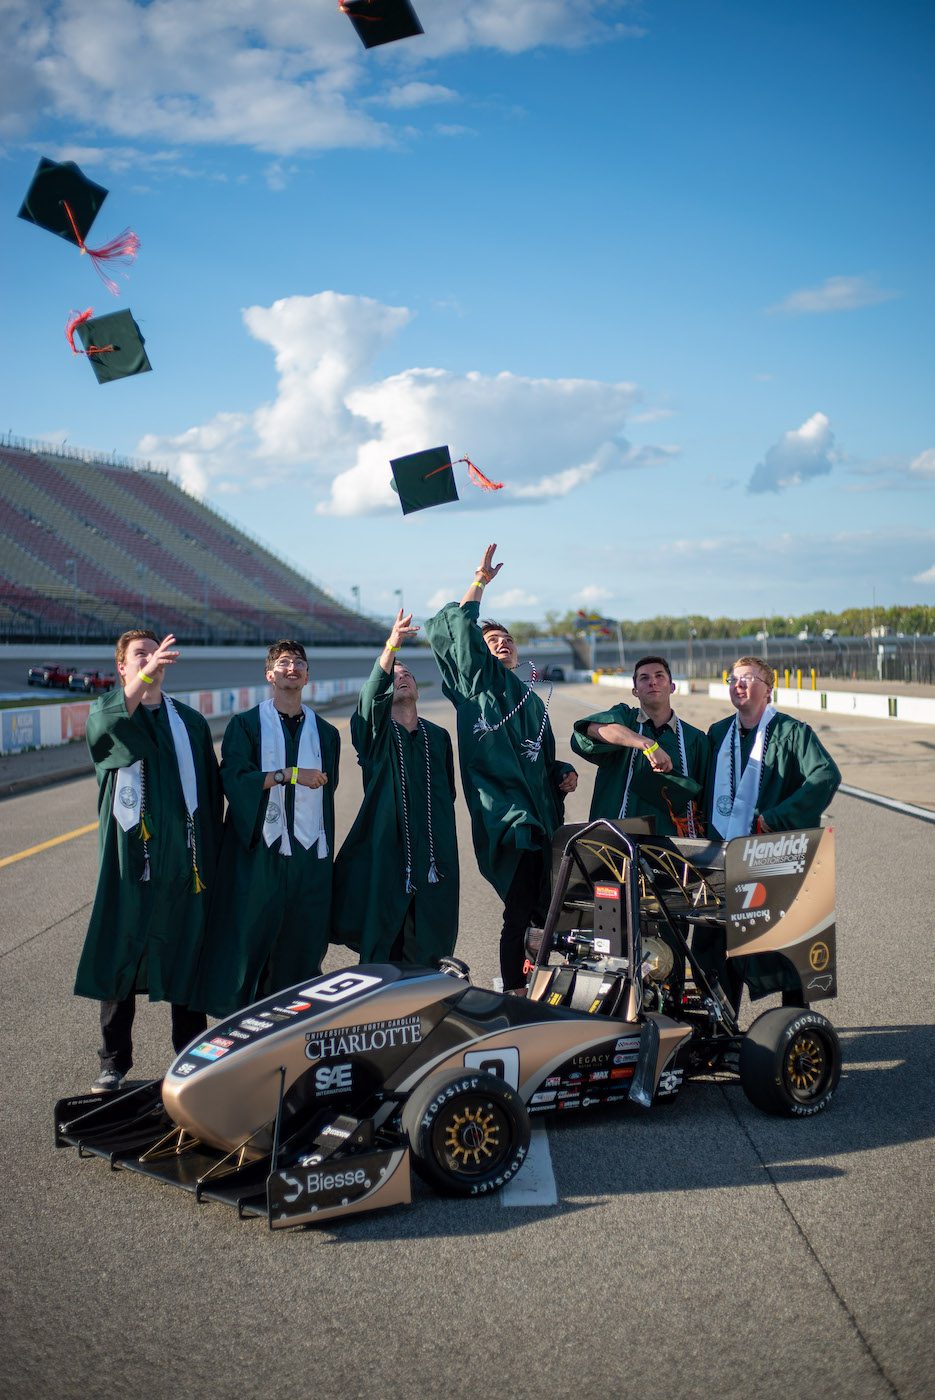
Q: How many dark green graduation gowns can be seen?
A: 6